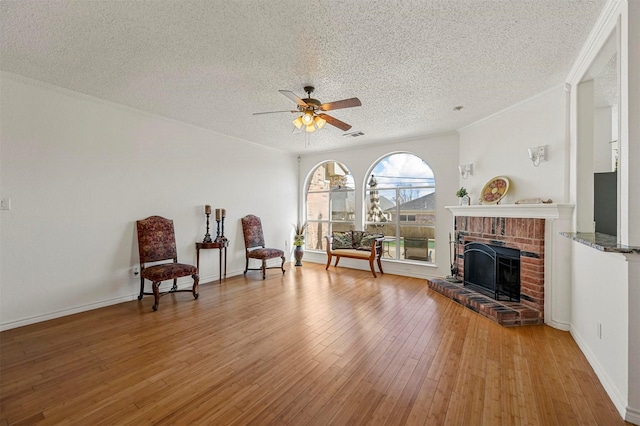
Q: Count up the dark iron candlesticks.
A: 3